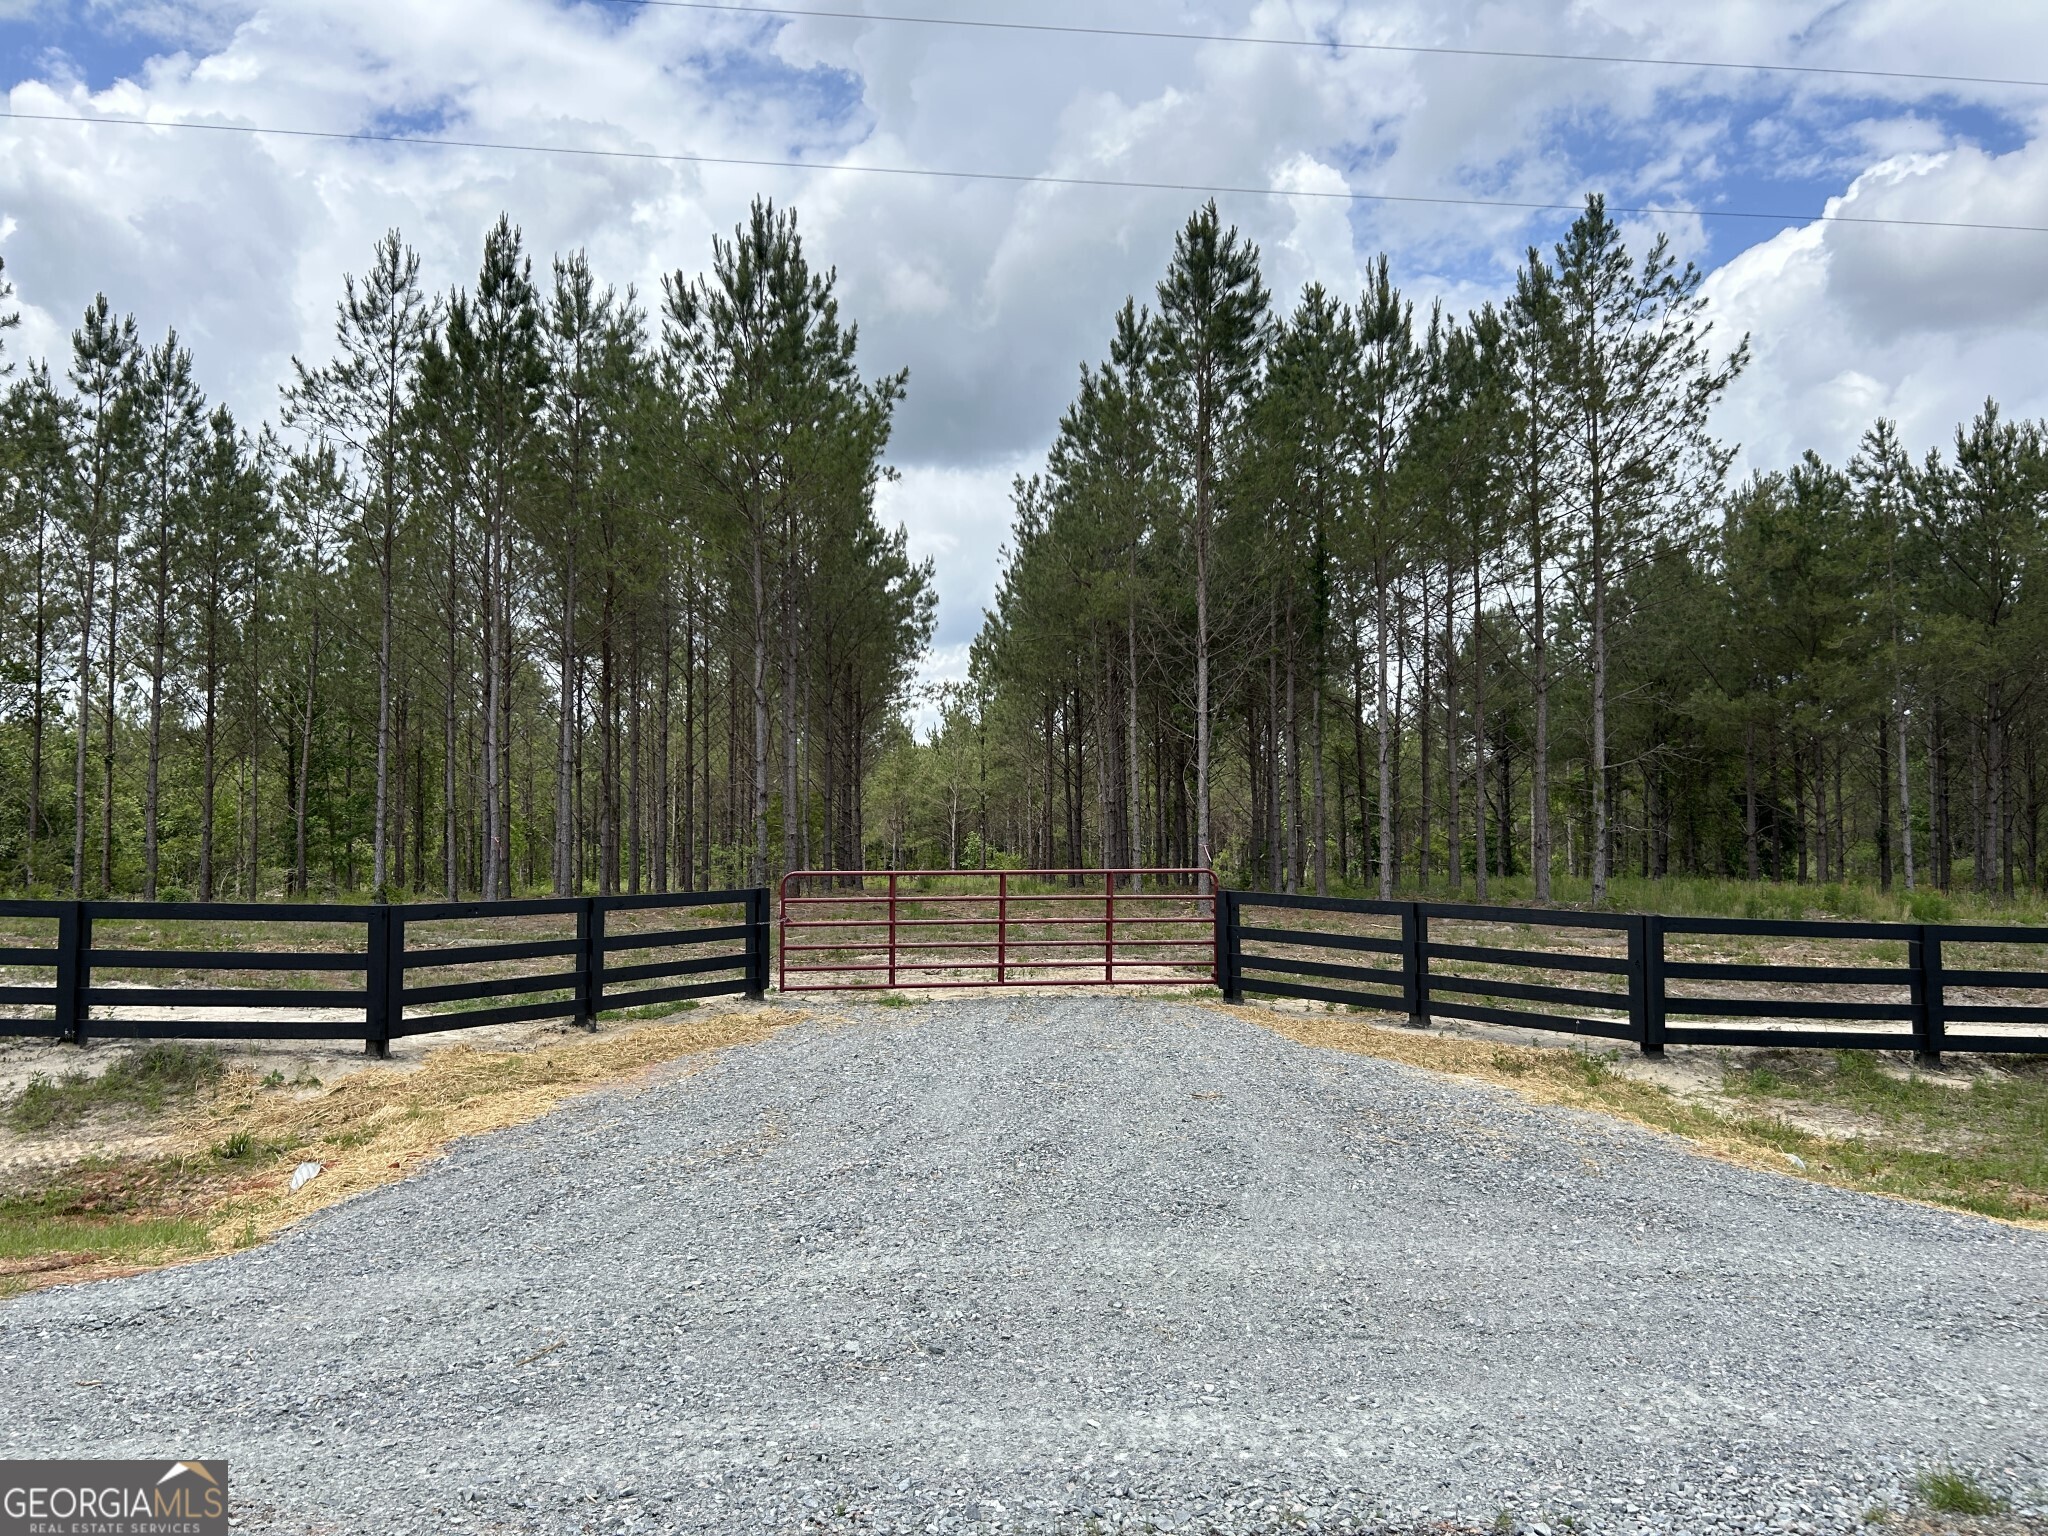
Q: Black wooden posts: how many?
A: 8